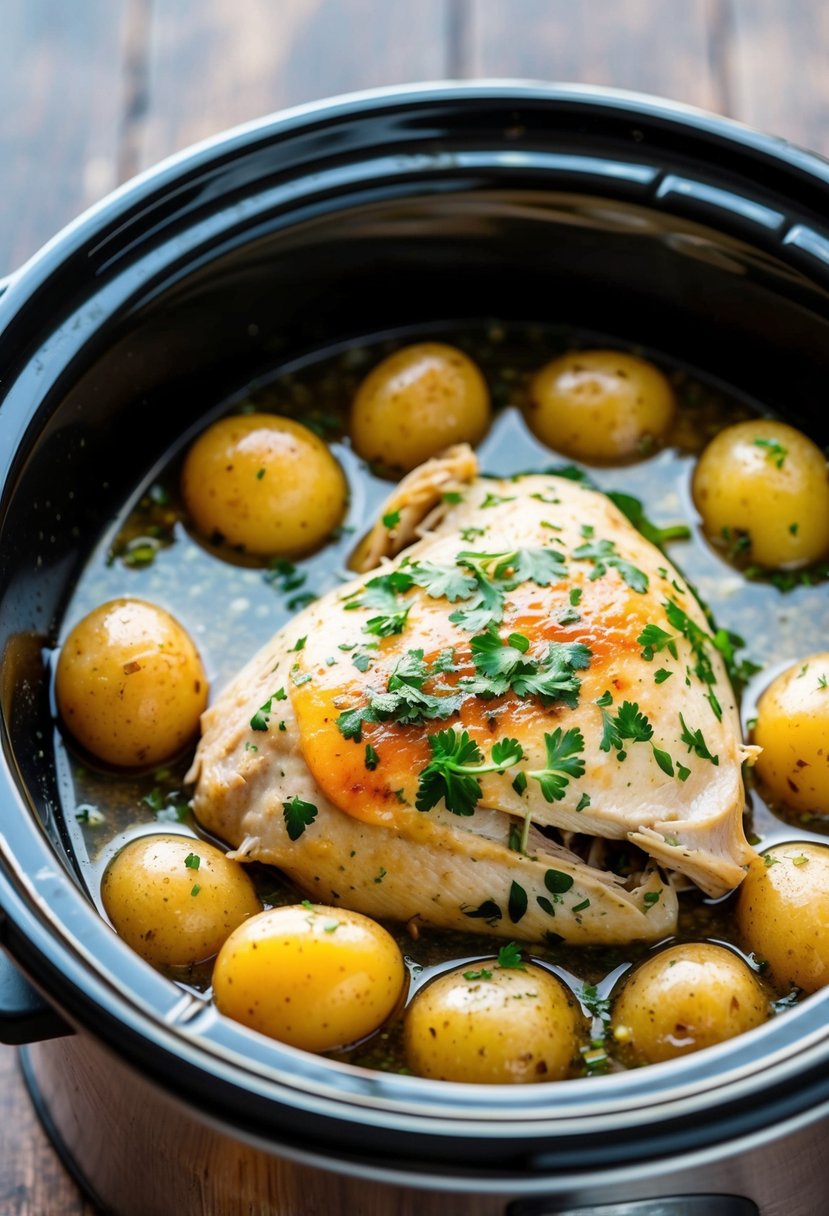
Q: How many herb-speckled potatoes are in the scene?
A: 11